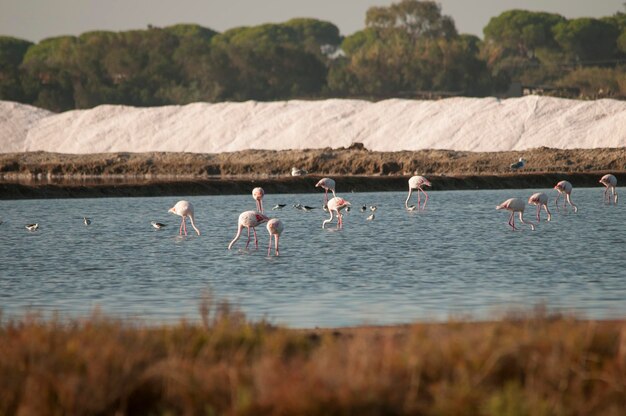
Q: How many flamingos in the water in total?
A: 11